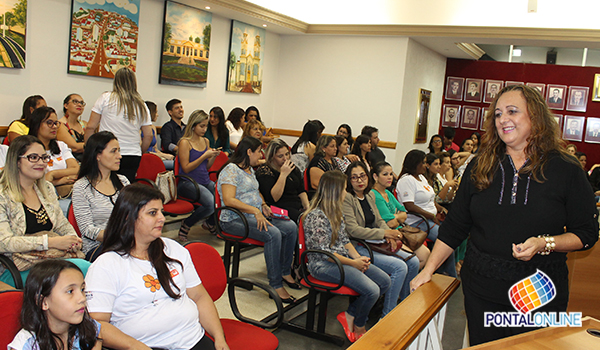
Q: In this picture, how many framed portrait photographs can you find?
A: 13